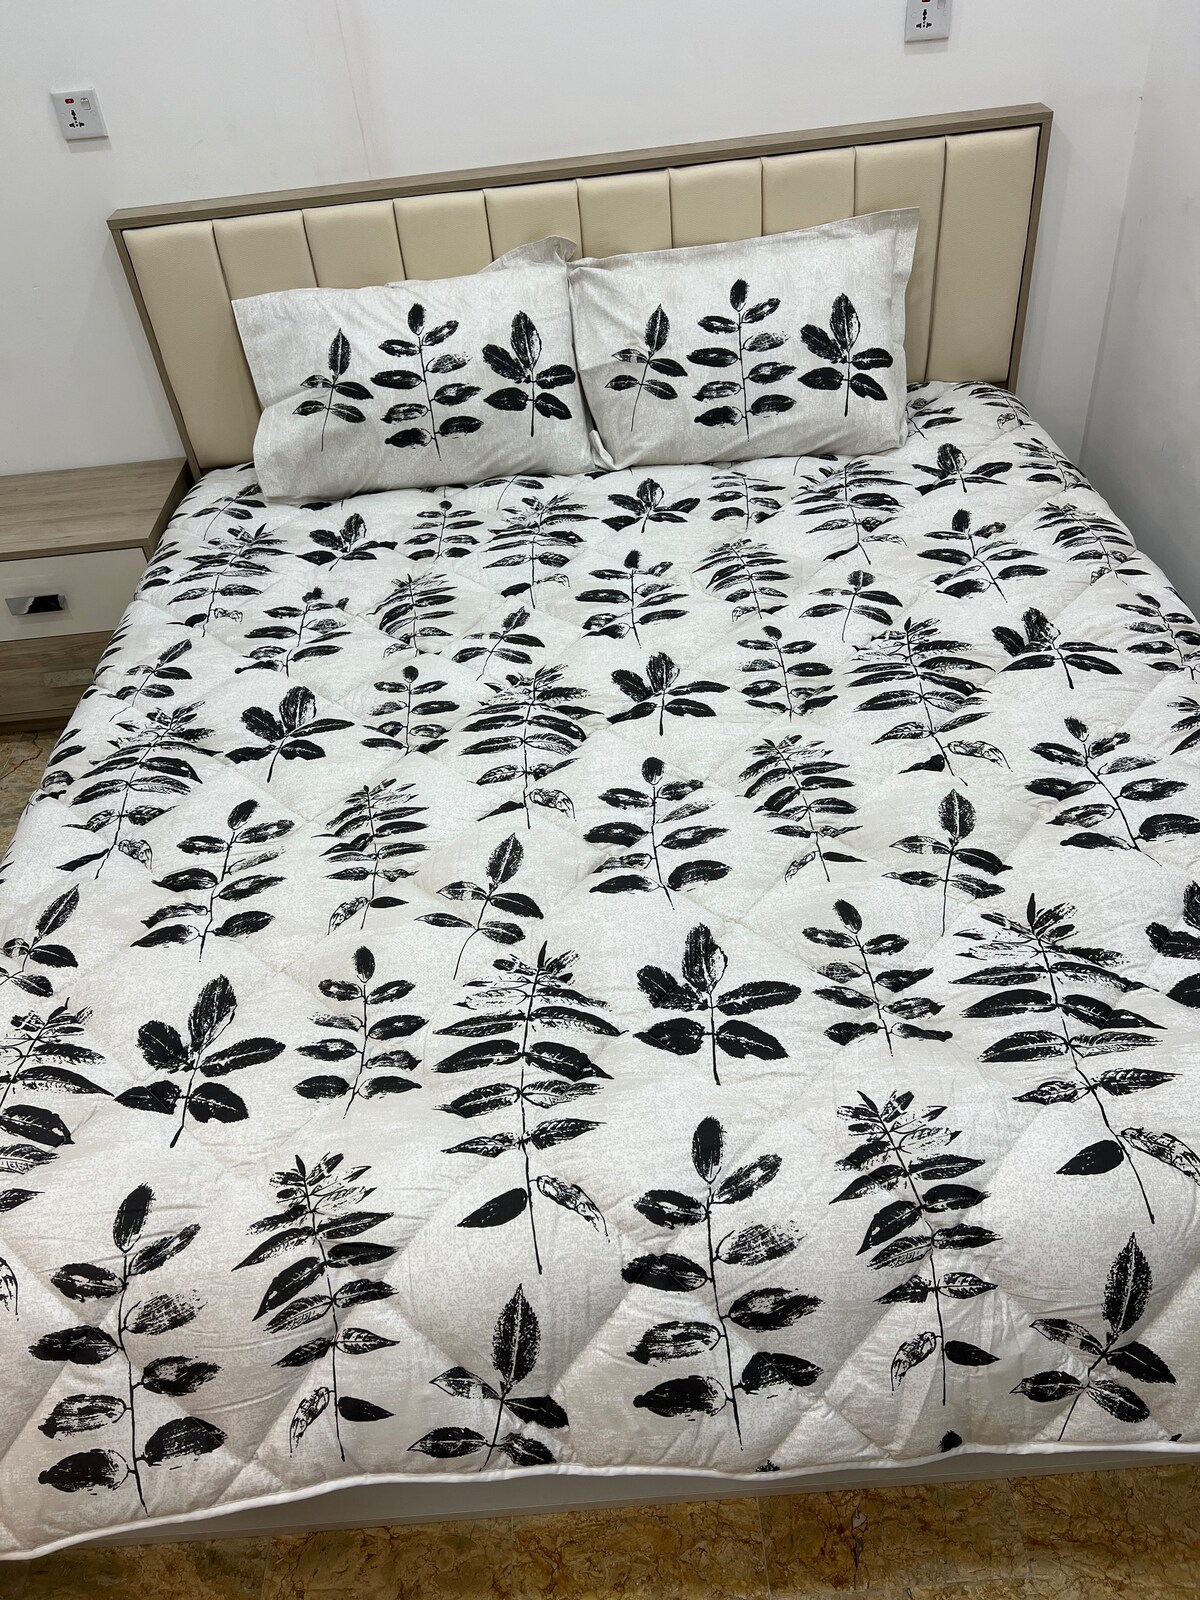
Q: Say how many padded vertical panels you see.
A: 10